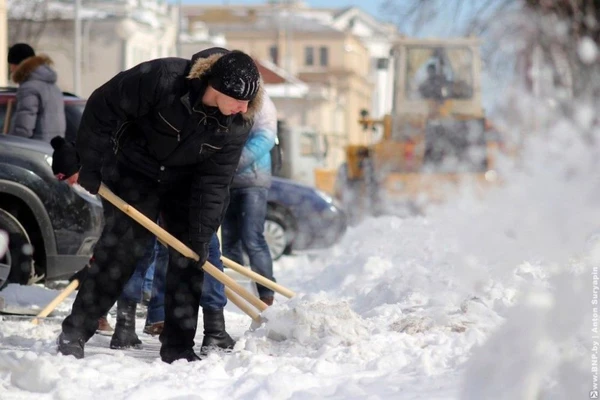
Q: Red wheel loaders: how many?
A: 0